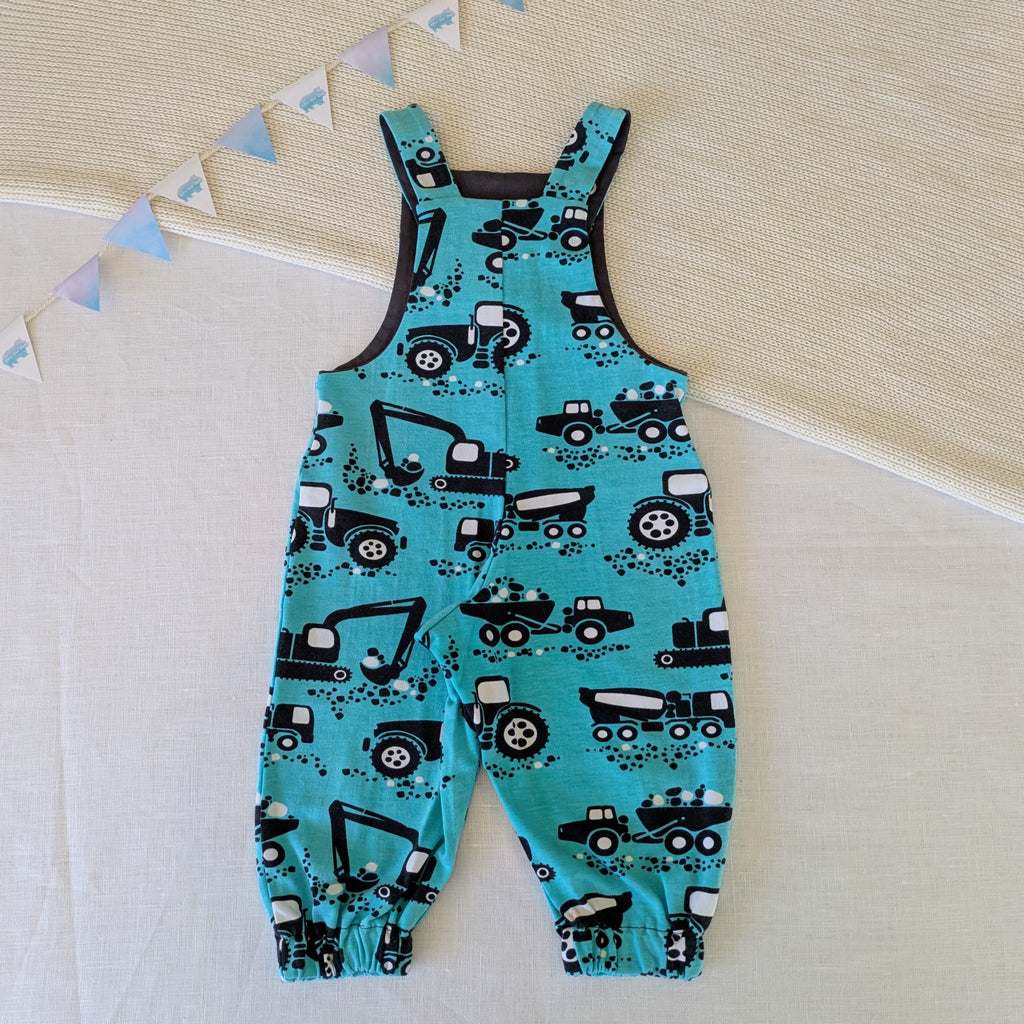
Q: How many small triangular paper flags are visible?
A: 9